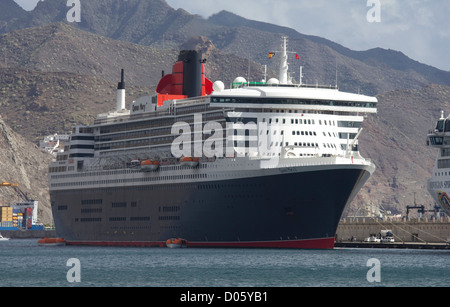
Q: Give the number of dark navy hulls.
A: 1